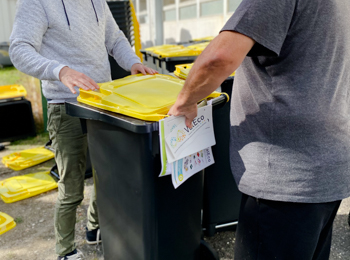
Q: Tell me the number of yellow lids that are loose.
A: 3